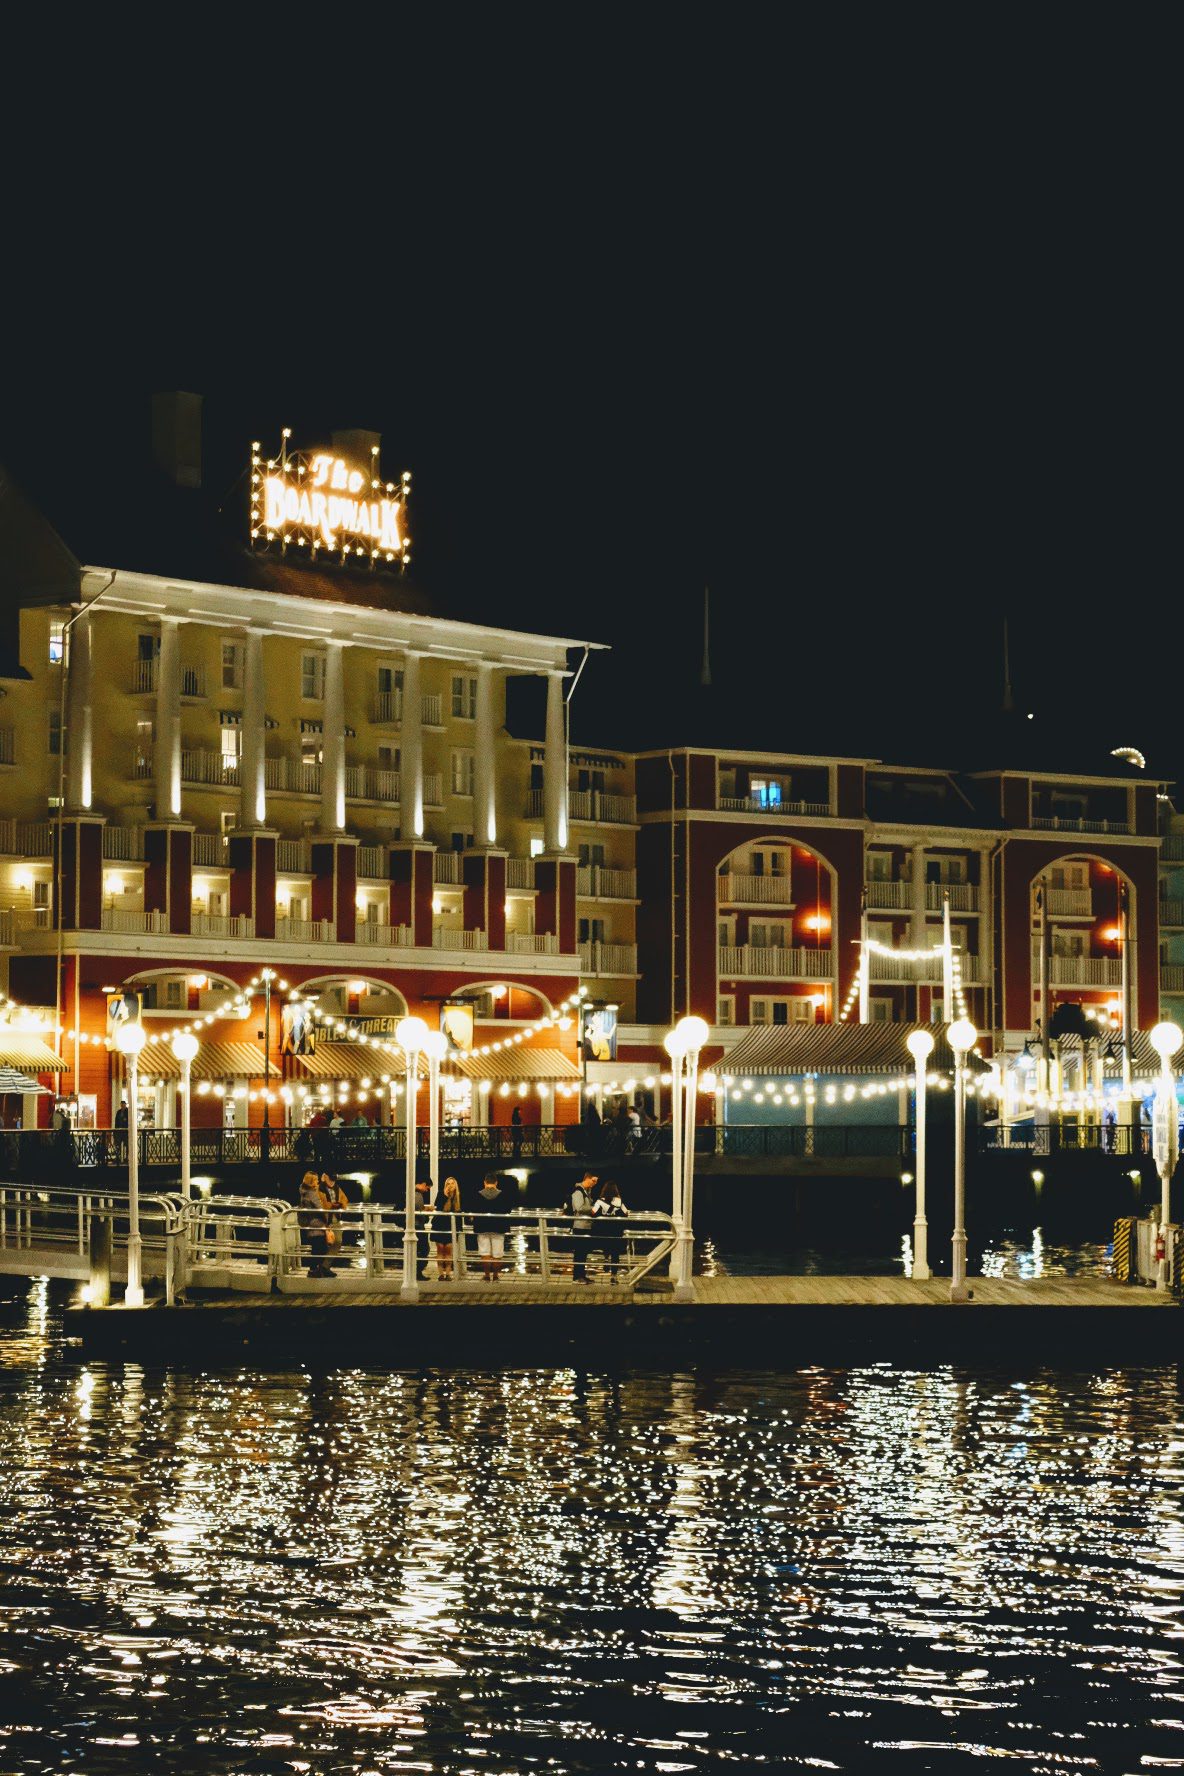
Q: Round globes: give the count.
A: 9